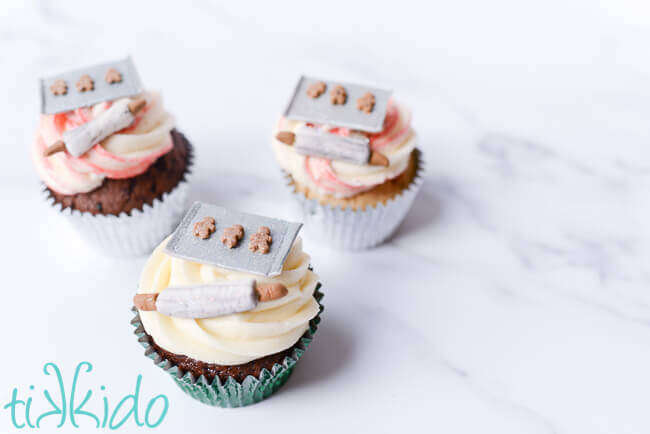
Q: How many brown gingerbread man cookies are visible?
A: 9